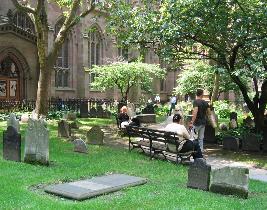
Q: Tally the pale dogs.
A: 0